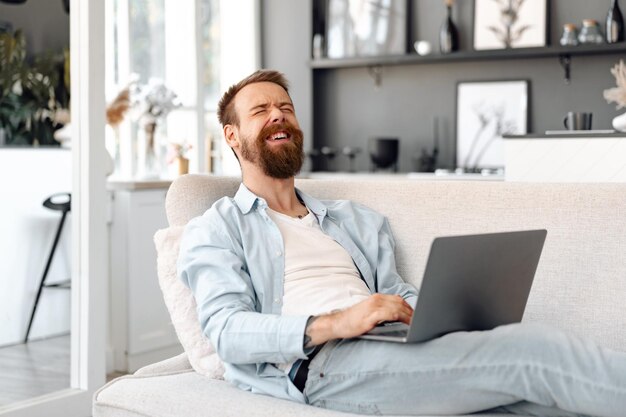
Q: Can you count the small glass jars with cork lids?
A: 2